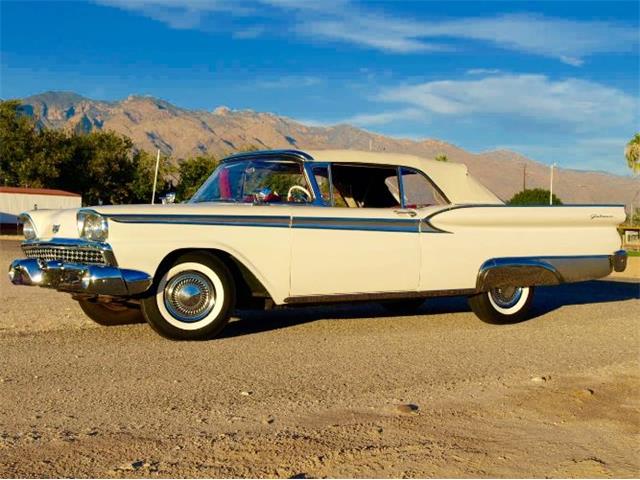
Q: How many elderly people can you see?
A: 0